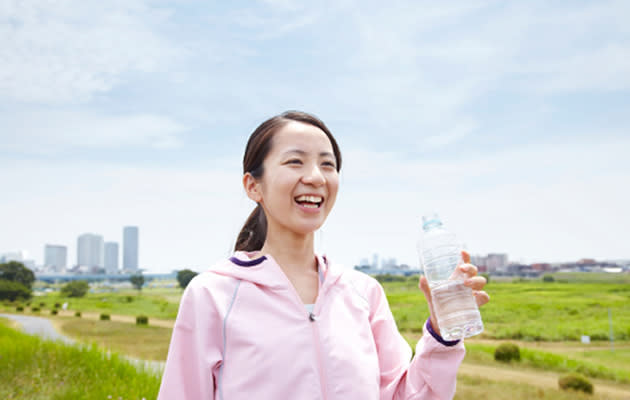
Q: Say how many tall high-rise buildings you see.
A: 4